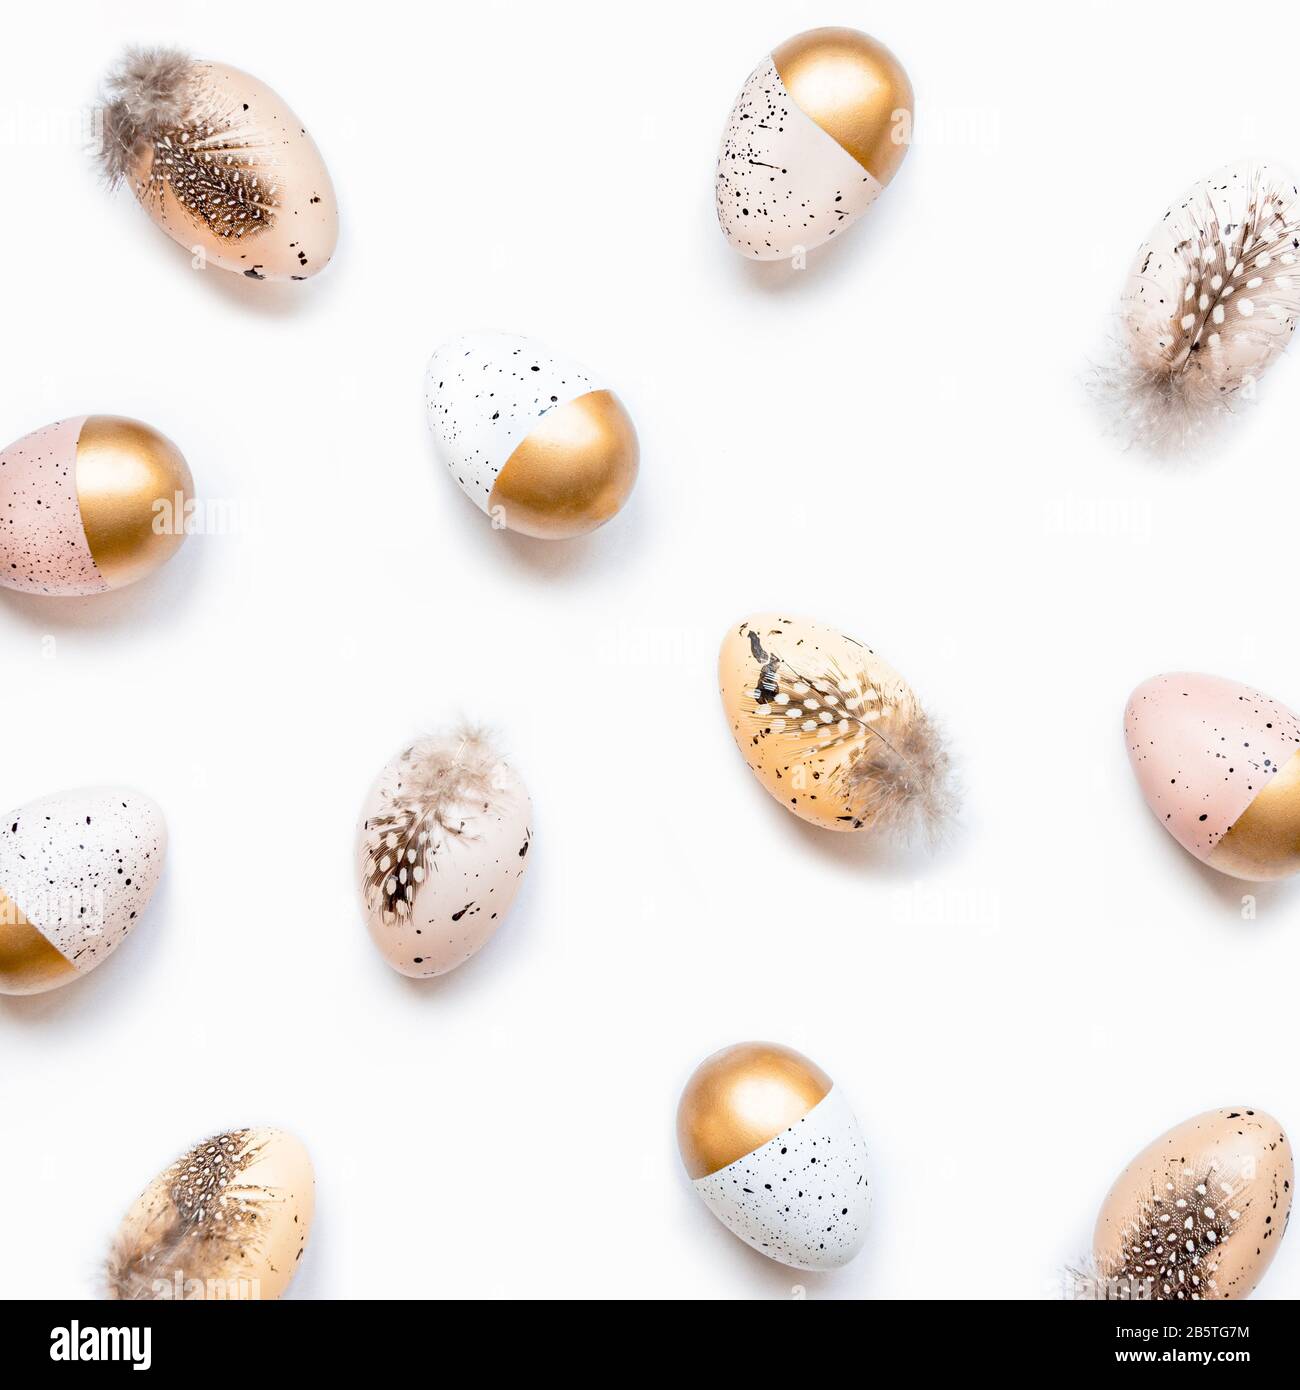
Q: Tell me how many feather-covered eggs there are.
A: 6